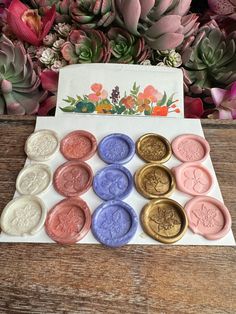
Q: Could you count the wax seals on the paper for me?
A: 15